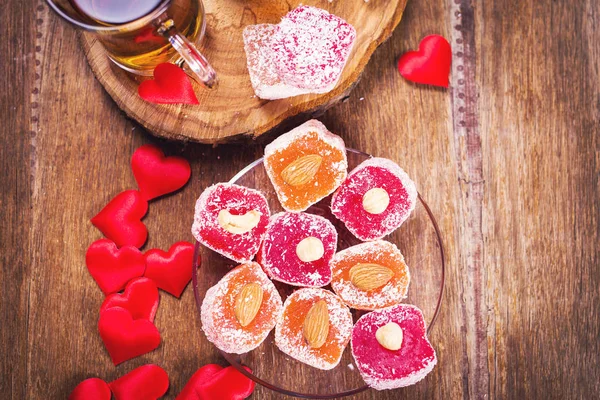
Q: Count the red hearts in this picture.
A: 12